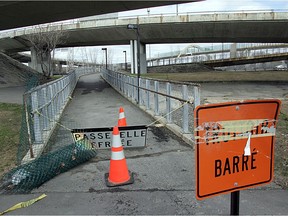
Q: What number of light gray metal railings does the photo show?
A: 2